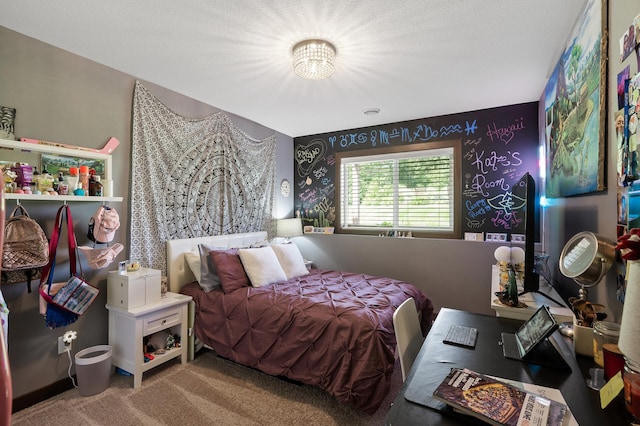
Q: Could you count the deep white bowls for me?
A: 0